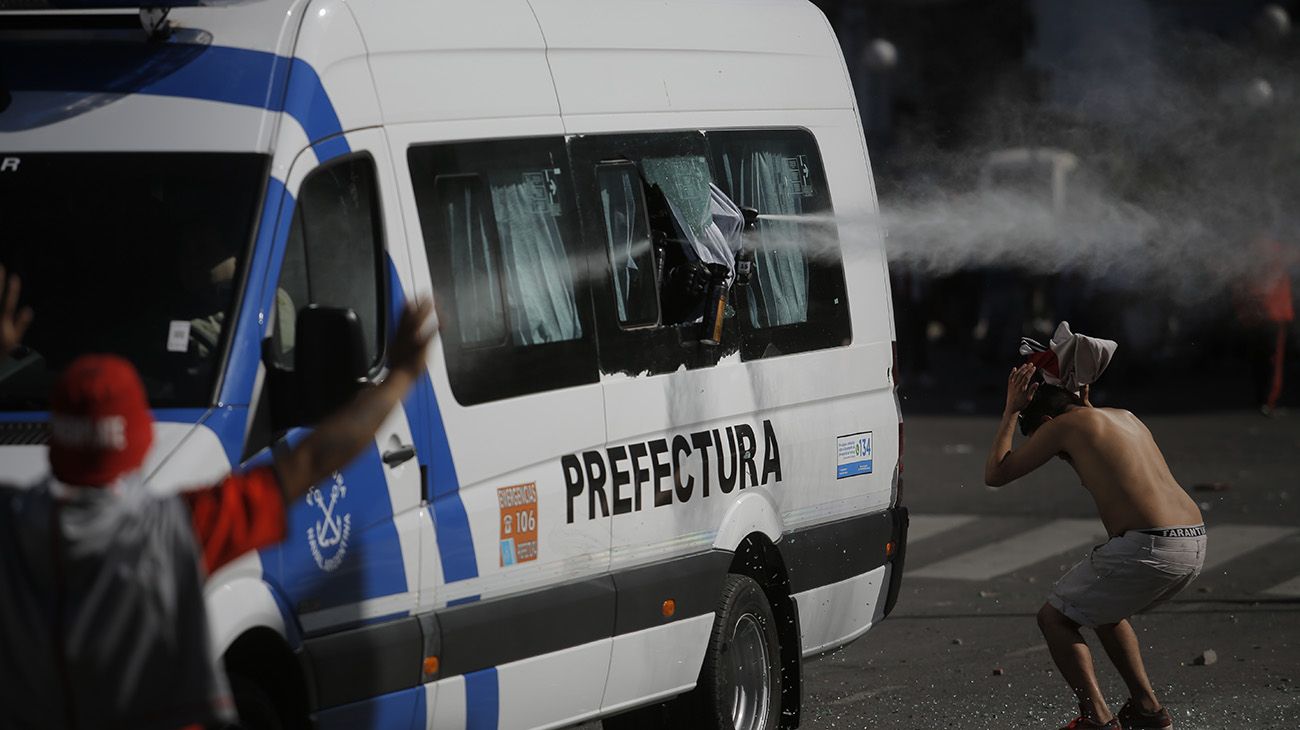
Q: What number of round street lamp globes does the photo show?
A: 3